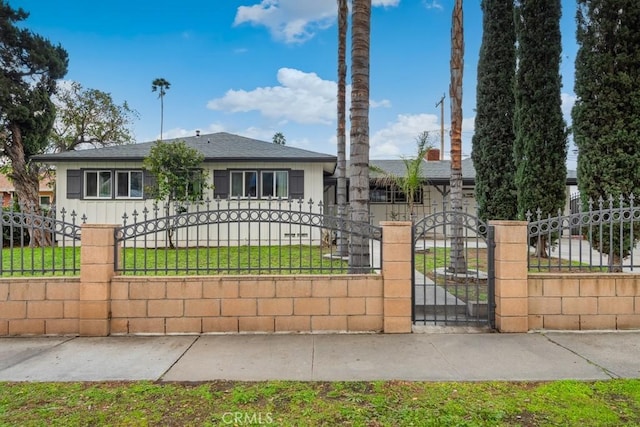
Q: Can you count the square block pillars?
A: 3